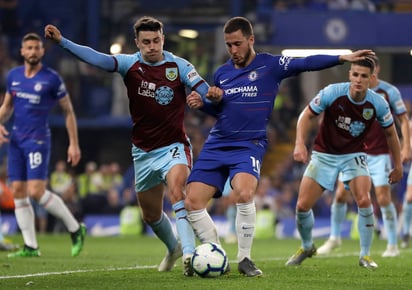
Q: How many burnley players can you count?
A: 3